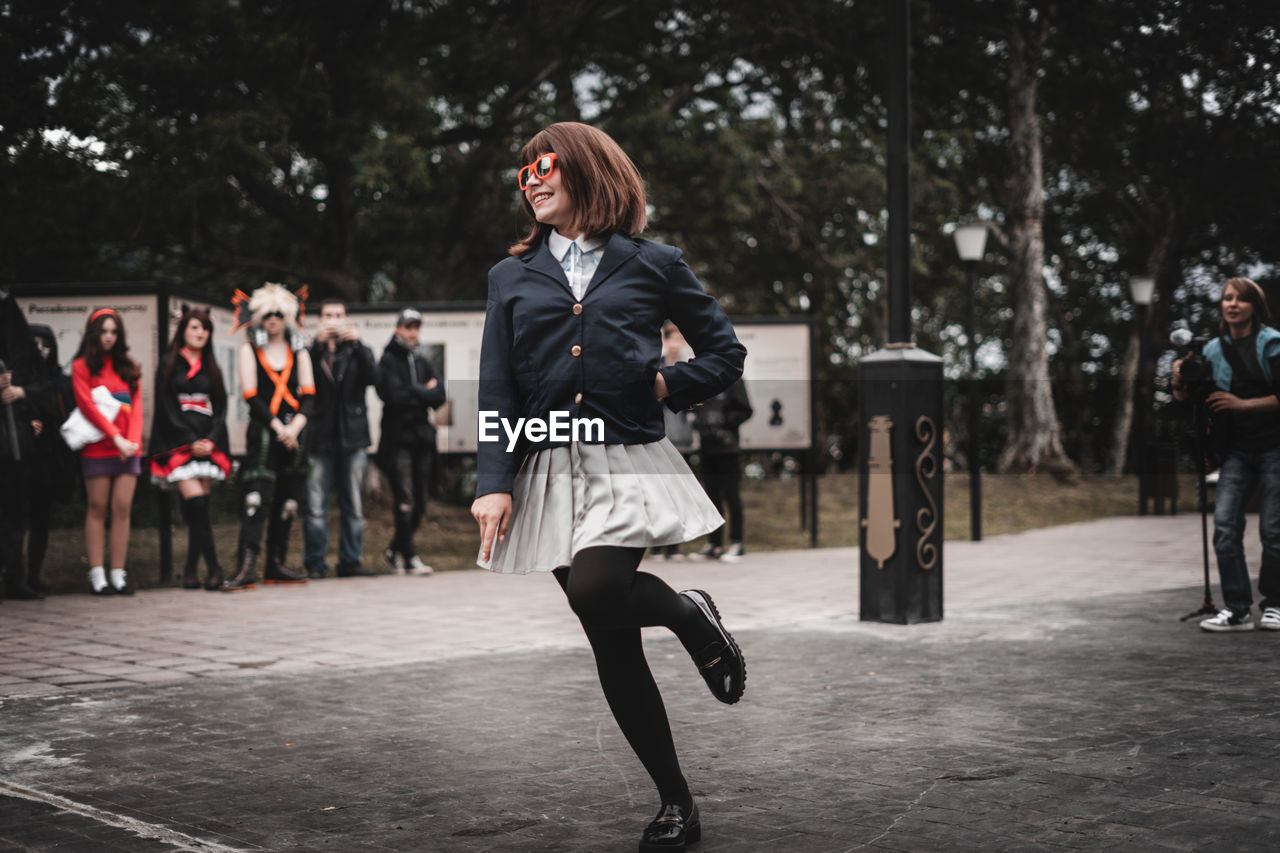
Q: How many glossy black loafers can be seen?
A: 2